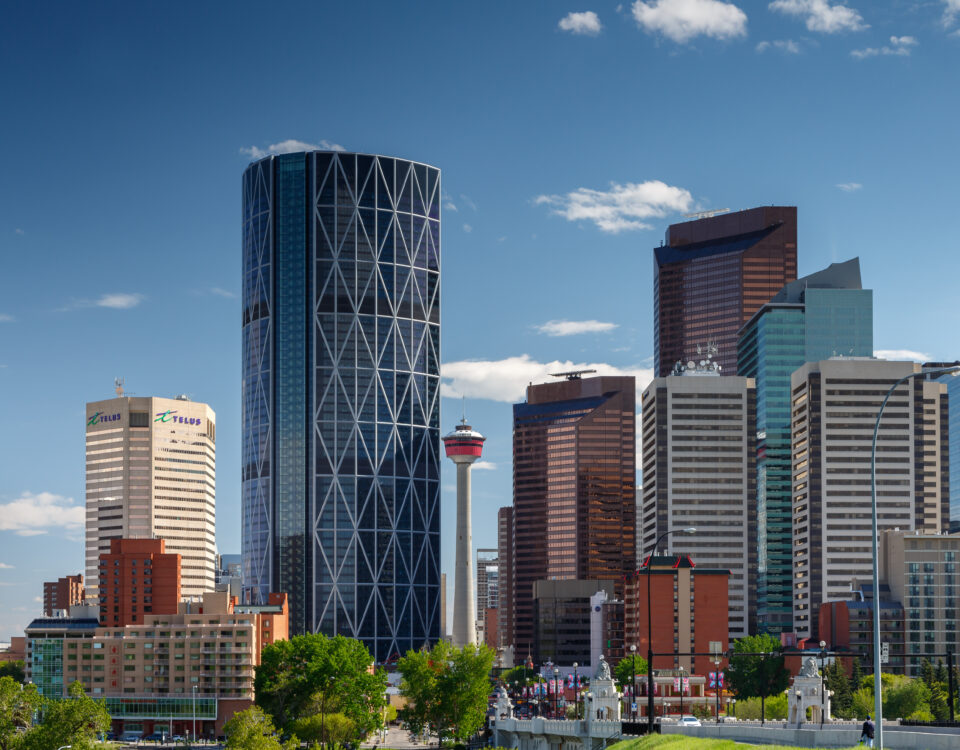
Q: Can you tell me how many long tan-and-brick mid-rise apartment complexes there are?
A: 1